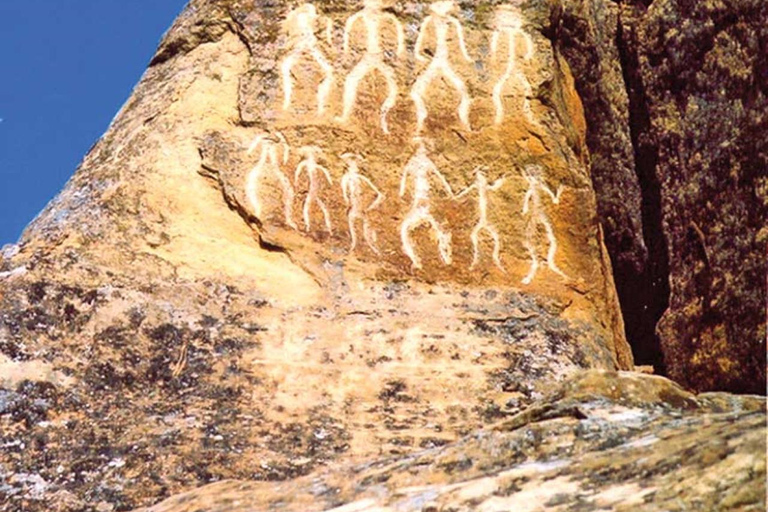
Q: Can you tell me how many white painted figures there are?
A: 10